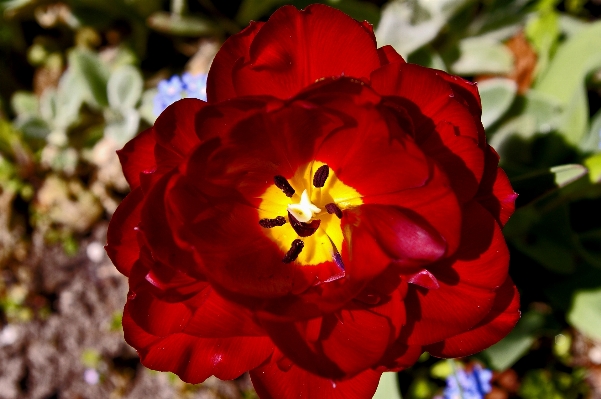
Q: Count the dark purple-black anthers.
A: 5